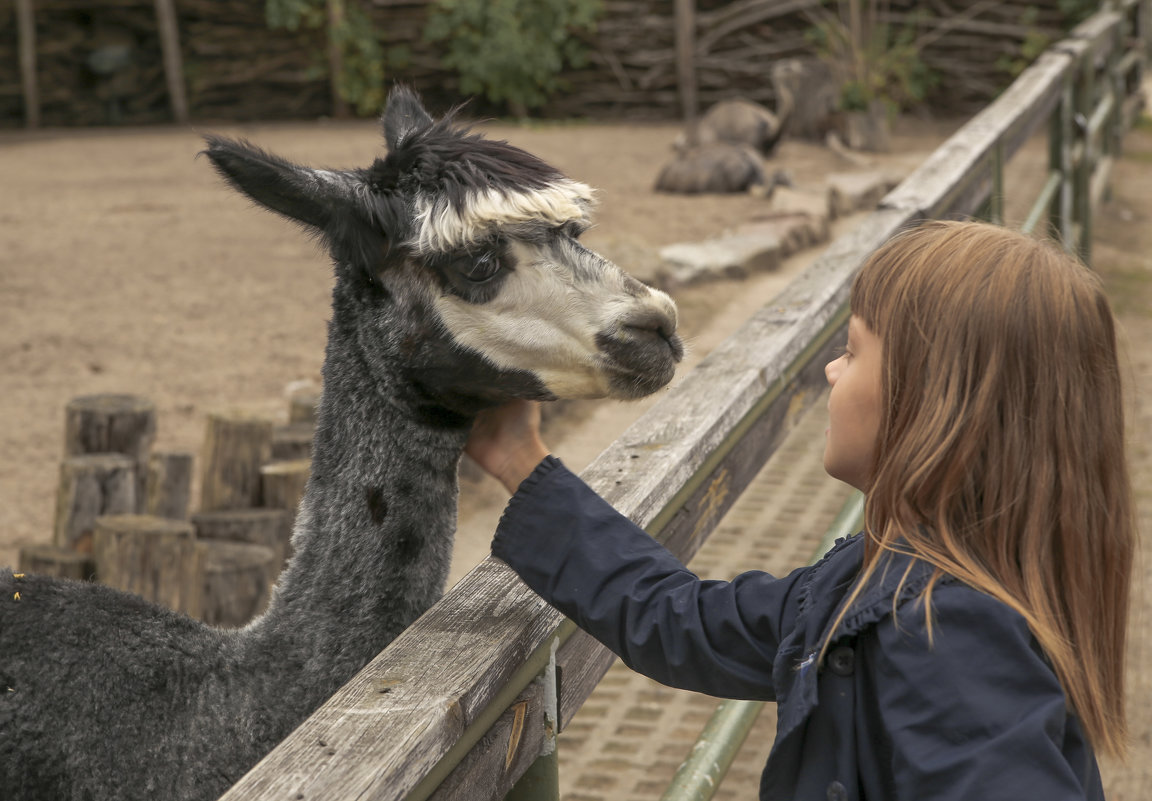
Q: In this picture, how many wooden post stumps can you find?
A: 11